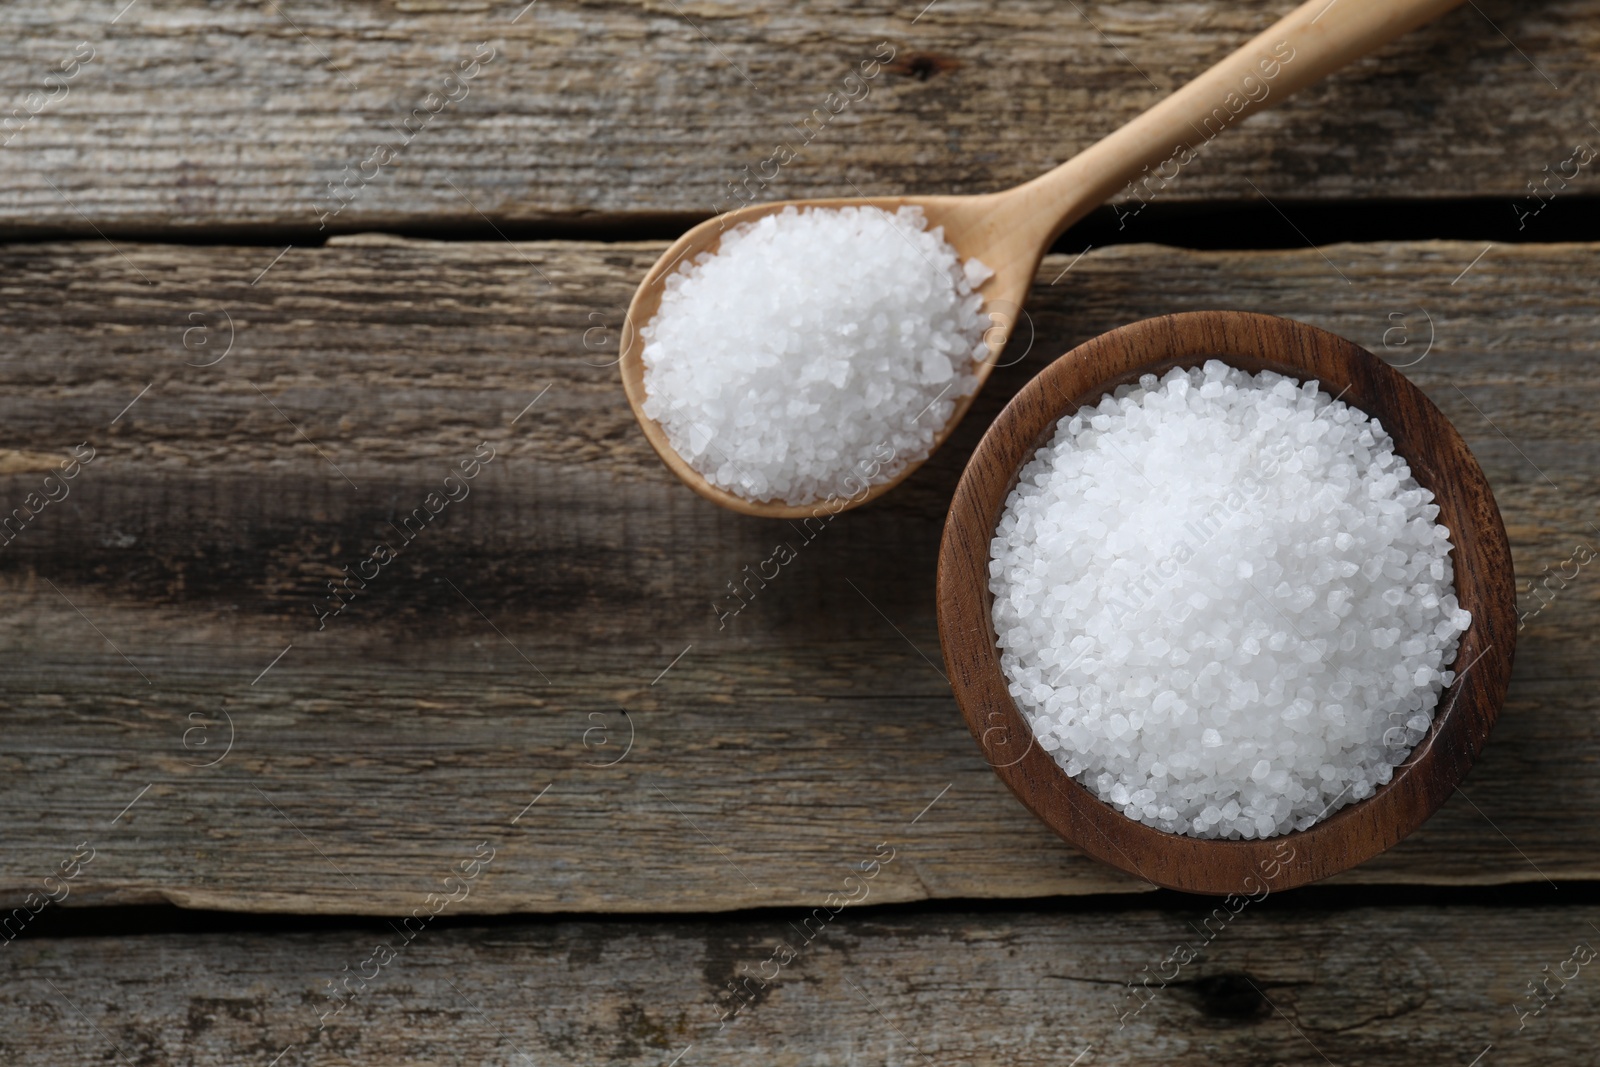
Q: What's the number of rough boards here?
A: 3